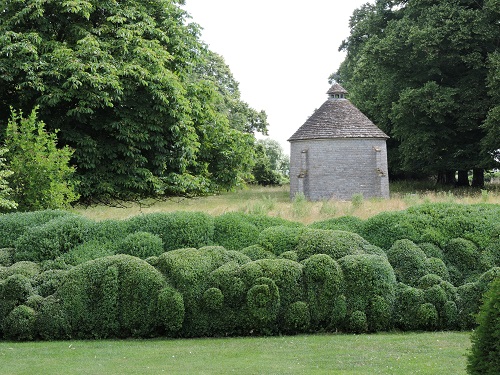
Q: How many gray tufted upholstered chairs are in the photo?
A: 0